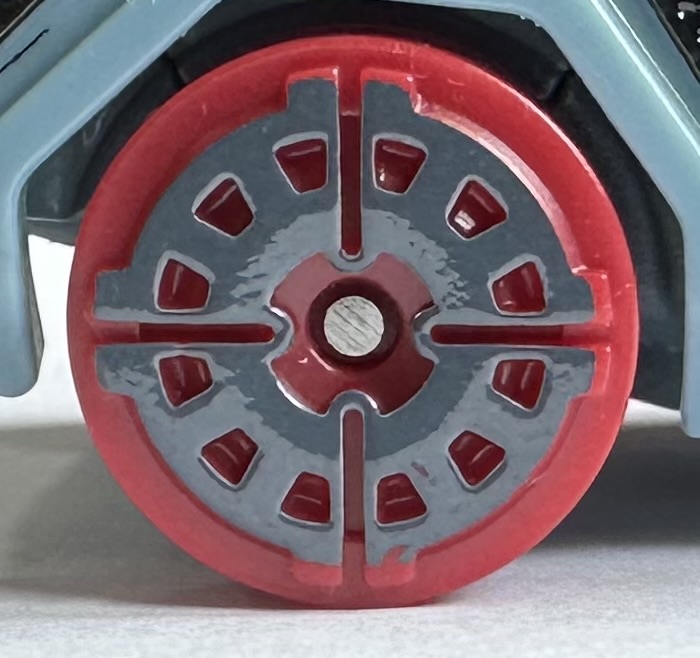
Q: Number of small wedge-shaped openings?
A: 12